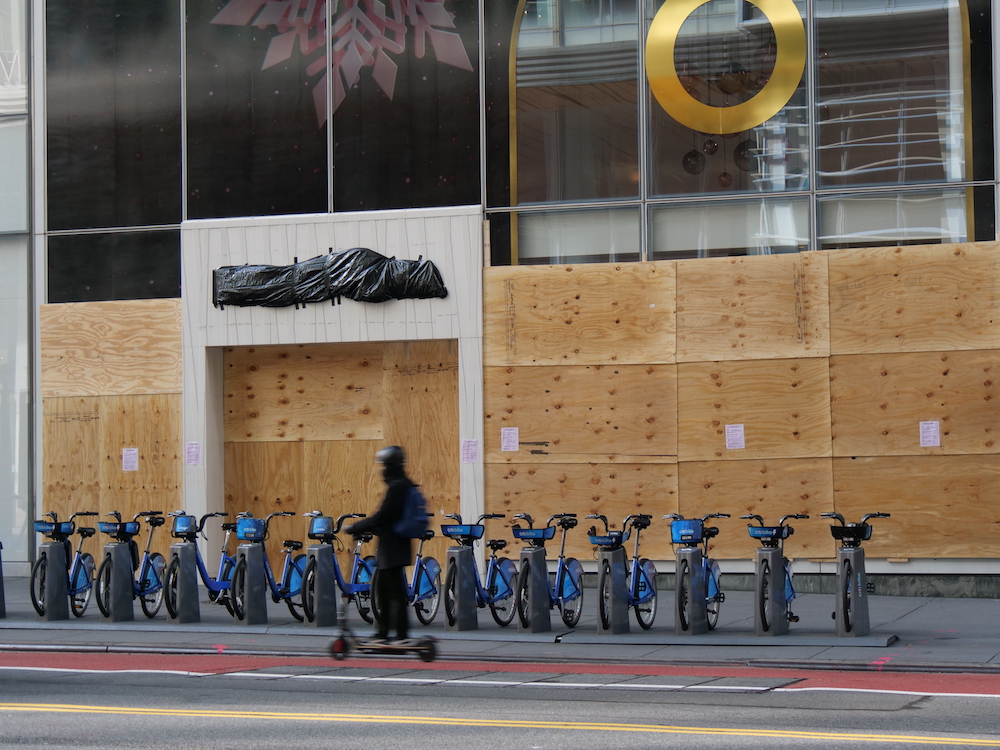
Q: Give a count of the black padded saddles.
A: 11